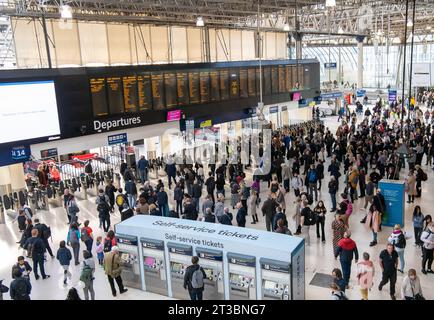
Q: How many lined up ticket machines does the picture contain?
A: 6